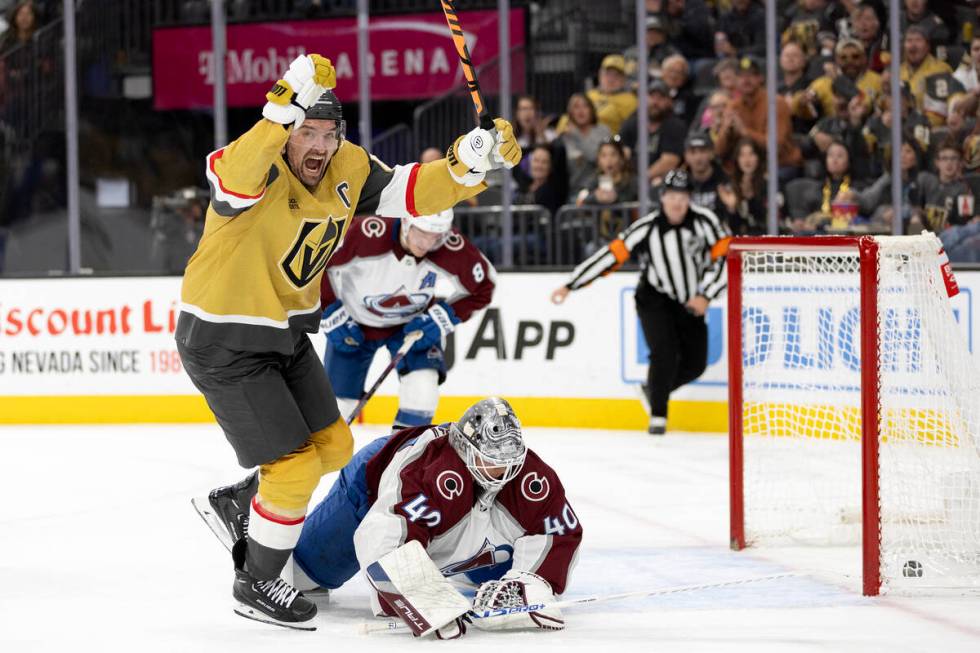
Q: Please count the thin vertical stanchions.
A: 7